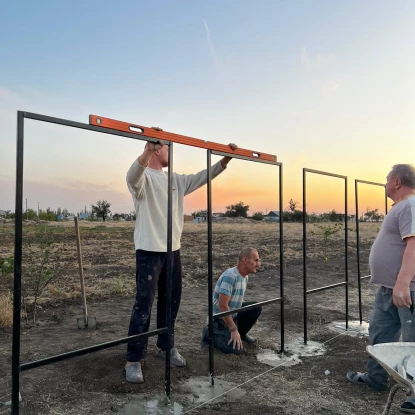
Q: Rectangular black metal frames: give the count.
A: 4